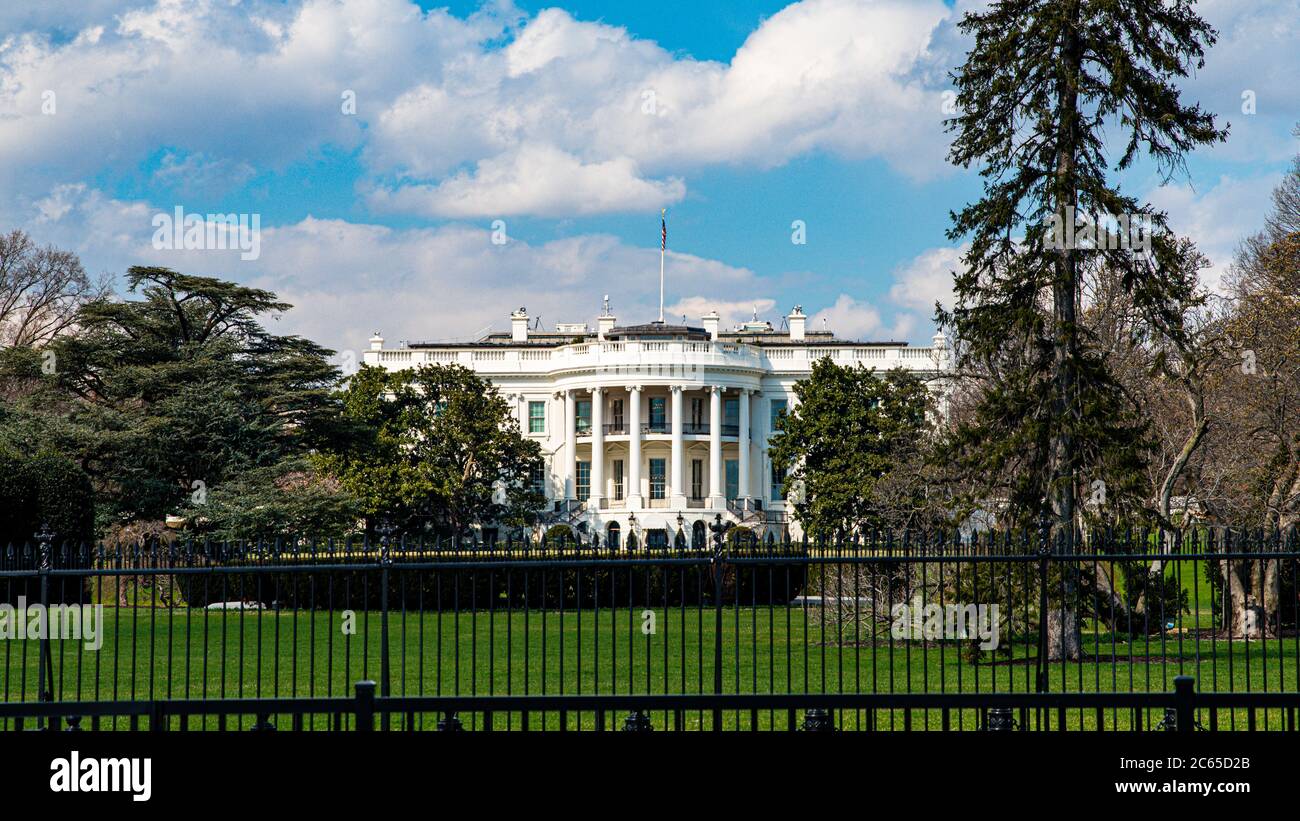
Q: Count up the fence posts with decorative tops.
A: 4